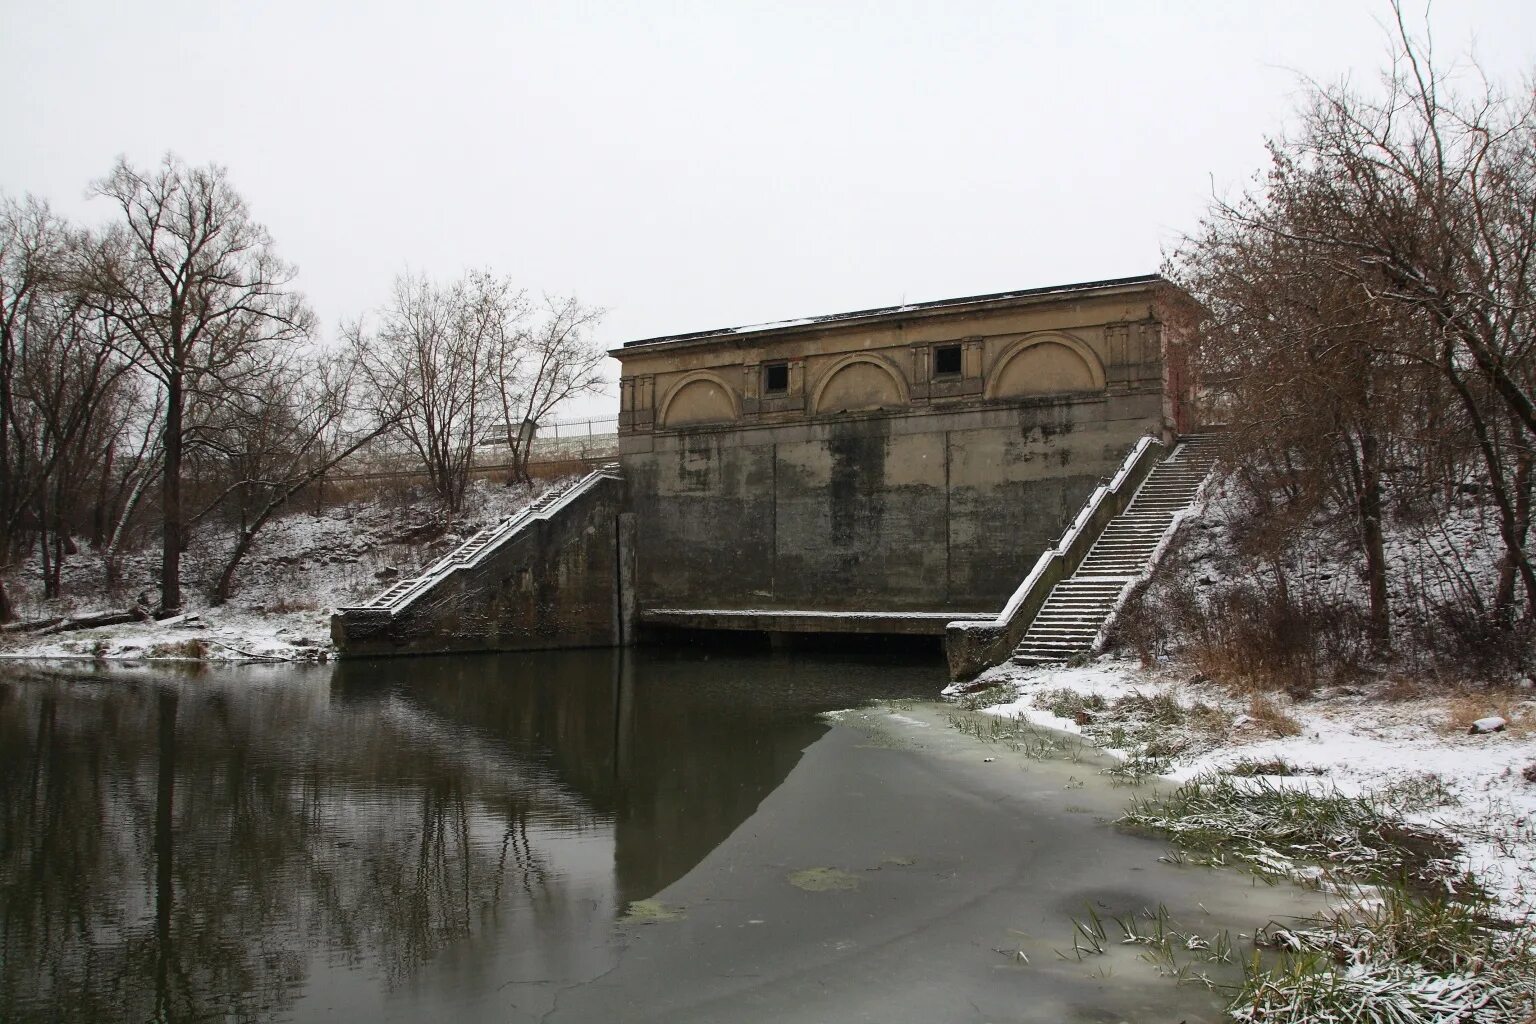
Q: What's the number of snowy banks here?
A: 2